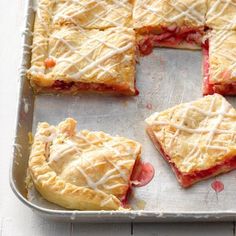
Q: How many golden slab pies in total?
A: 7